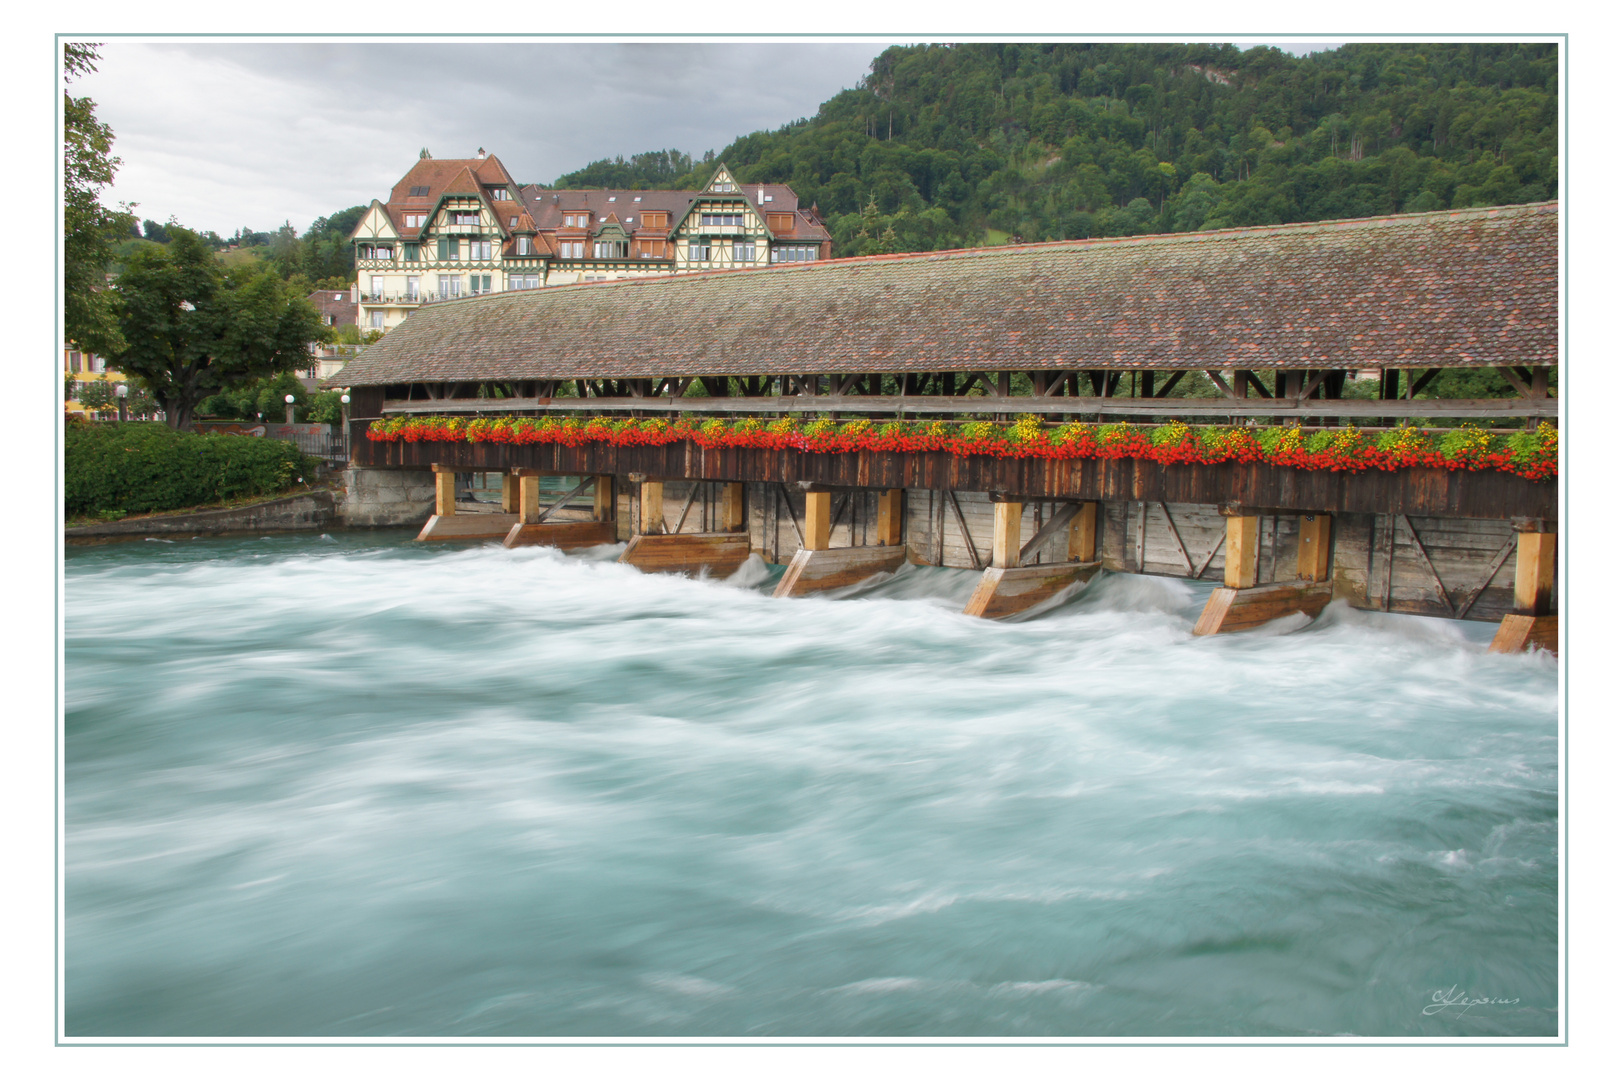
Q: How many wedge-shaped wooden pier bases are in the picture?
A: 7